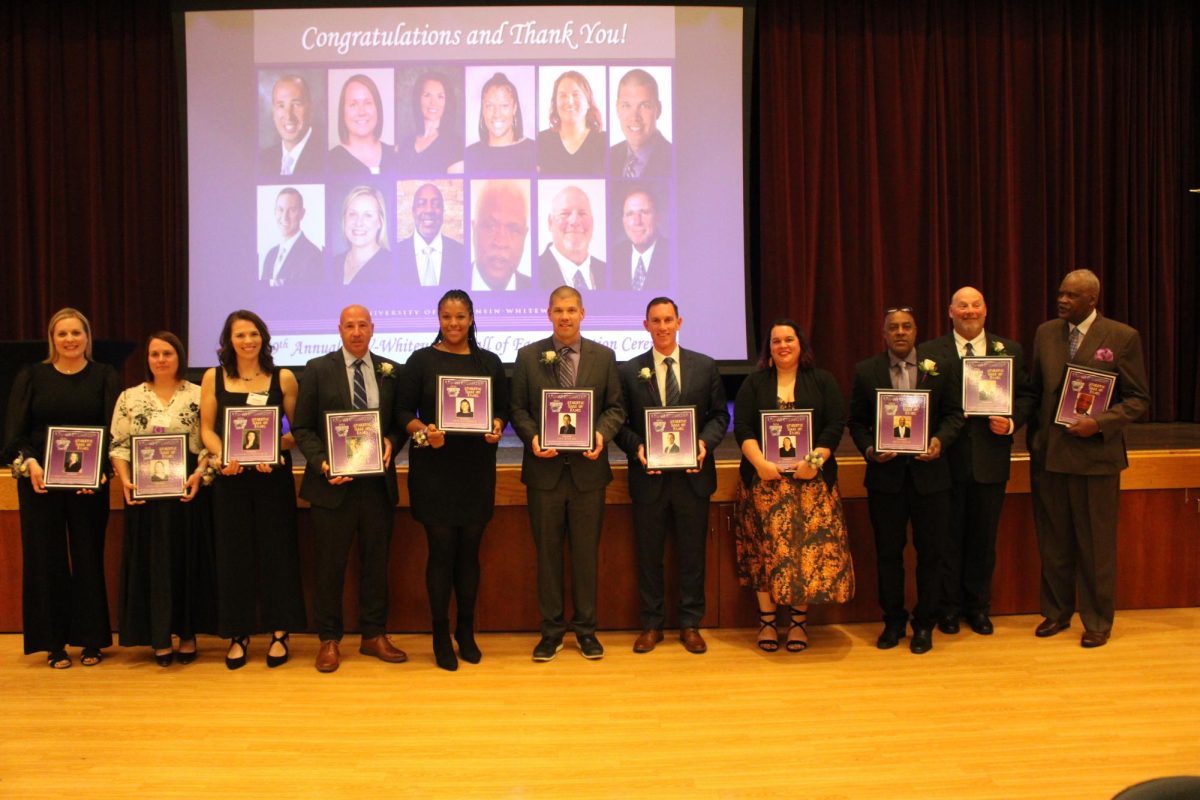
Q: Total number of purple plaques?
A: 11